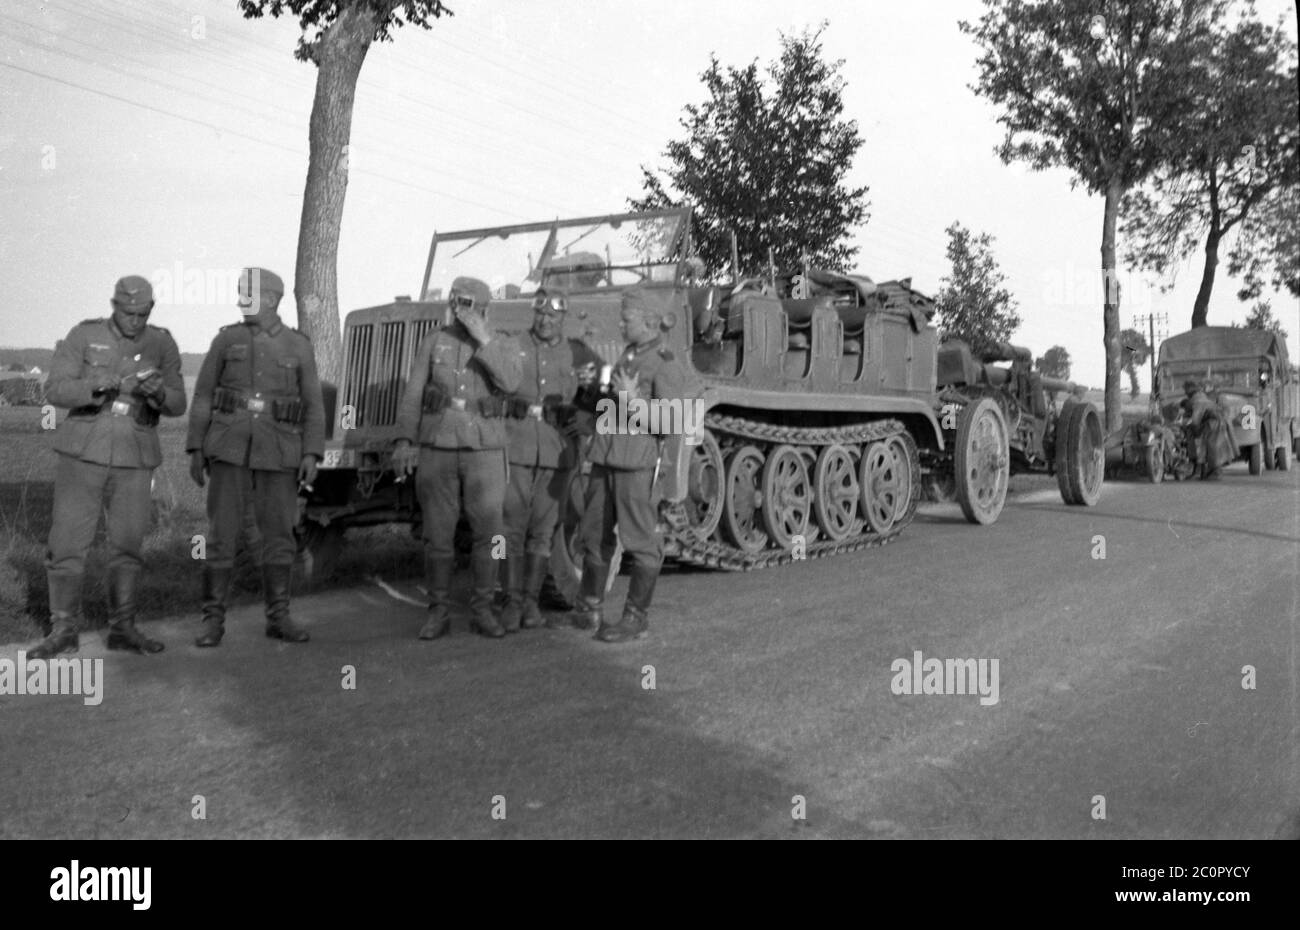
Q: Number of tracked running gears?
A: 1